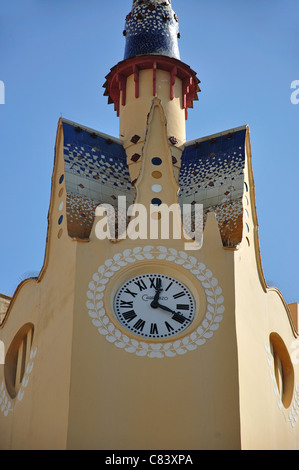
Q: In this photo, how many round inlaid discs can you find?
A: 15